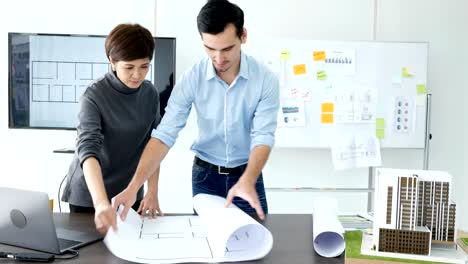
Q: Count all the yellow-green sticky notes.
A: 6